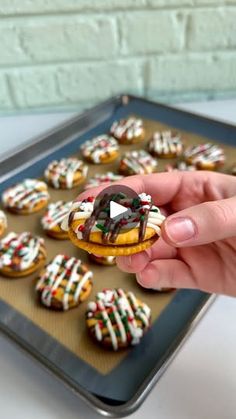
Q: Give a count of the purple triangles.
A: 0